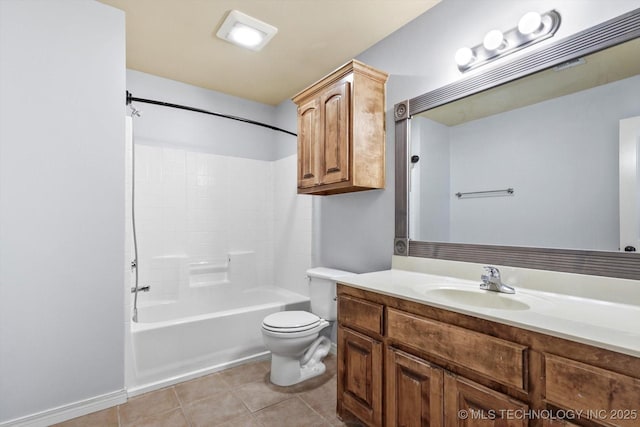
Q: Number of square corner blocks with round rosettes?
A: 2